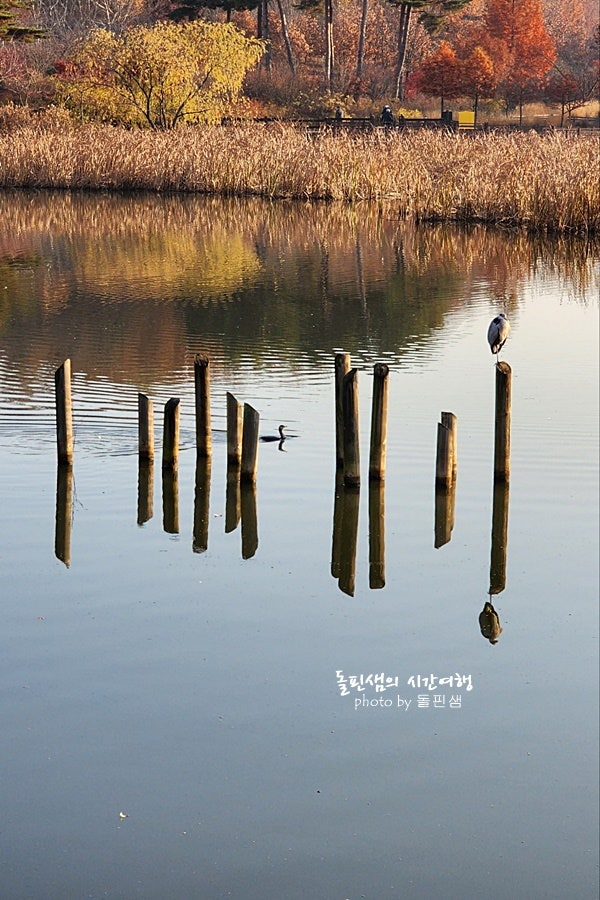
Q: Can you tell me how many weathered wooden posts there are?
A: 12